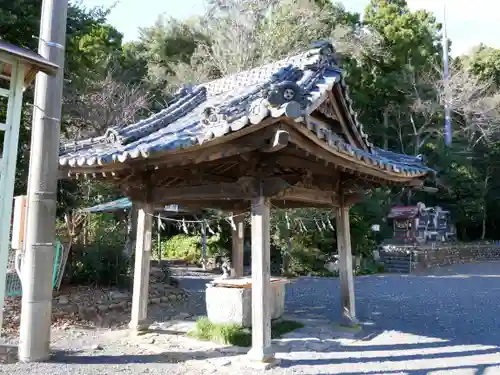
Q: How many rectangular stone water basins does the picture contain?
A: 1